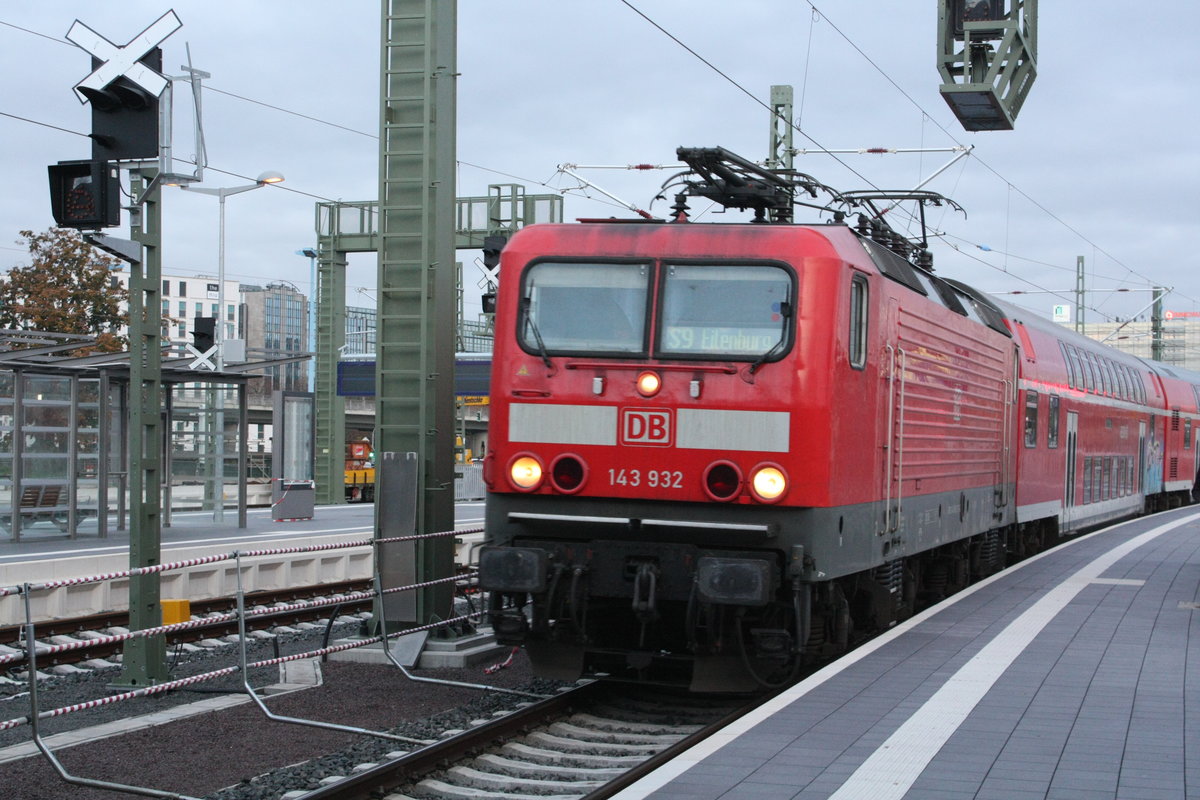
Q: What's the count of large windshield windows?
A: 2